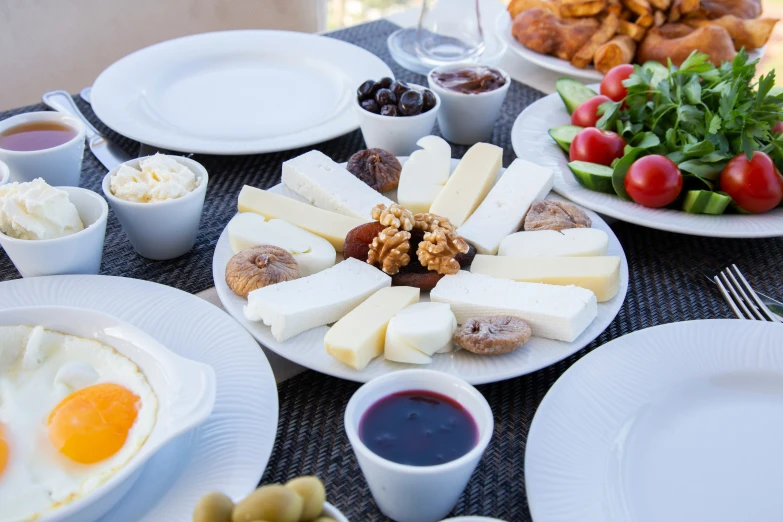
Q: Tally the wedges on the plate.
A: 12